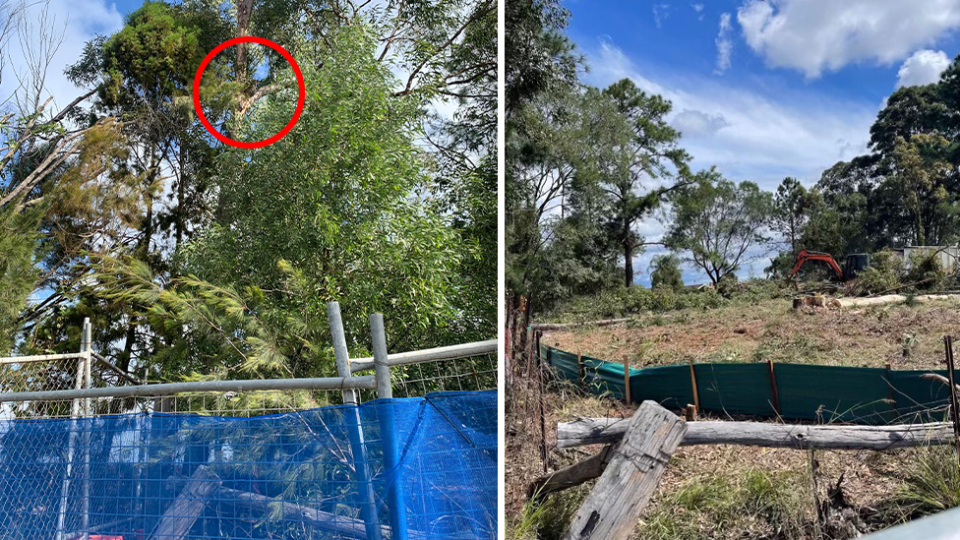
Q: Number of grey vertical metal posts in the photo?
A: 4